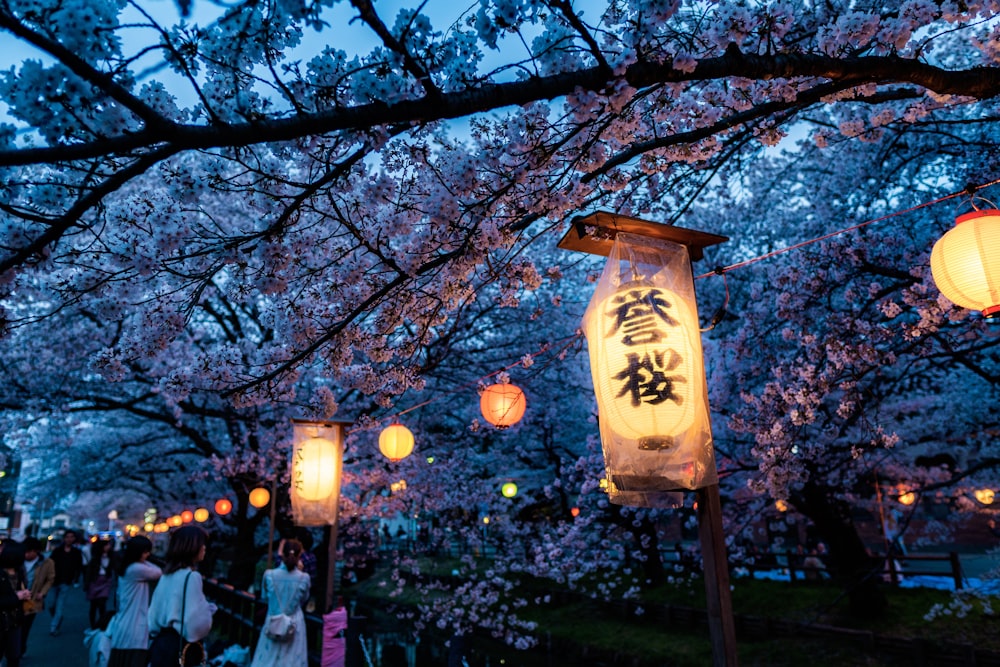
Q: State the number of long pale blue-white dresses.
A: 1